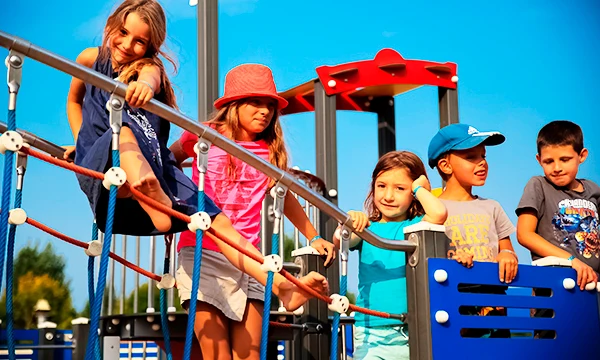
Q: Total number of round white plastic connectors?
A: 8